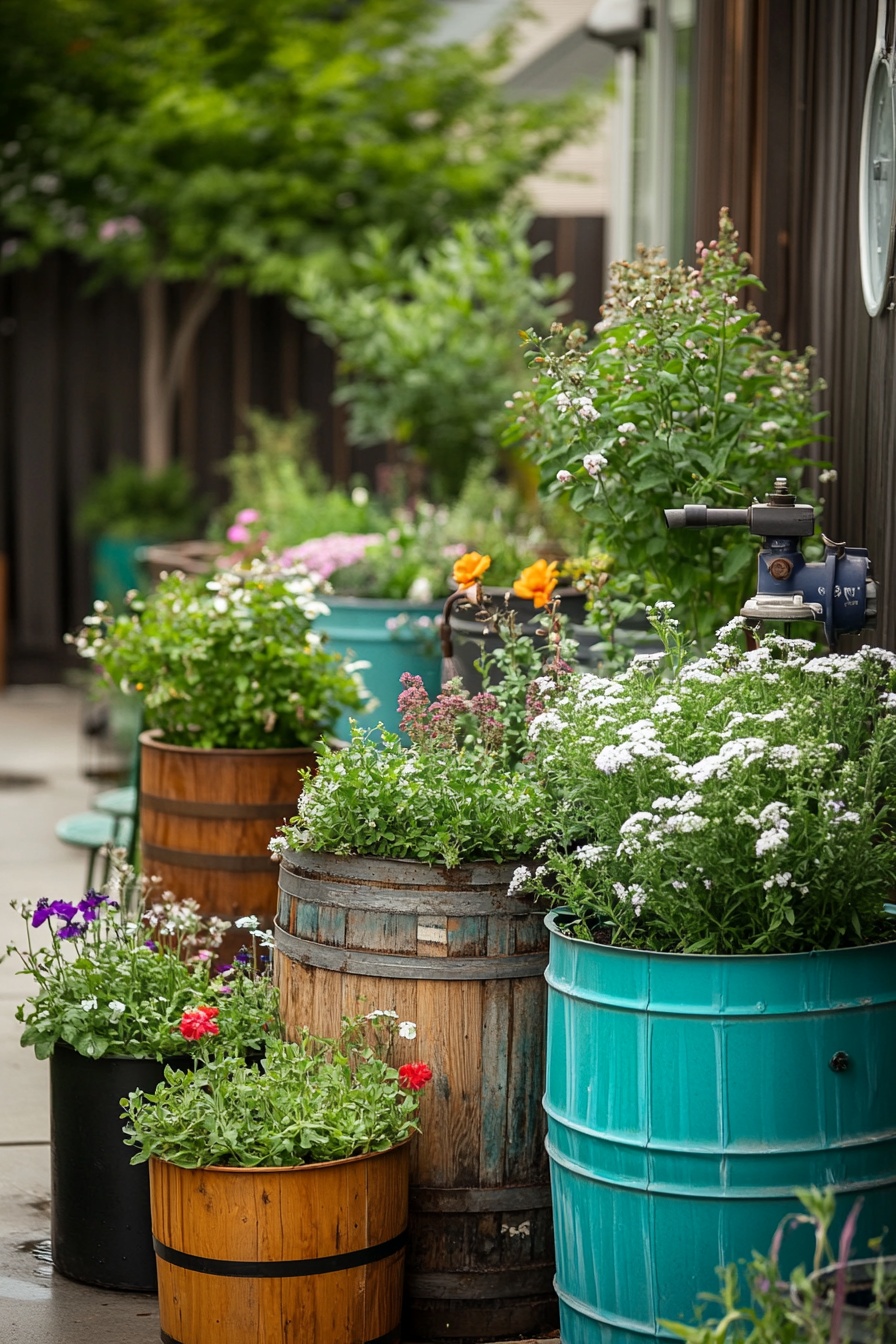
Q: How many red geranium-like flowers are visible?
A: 2